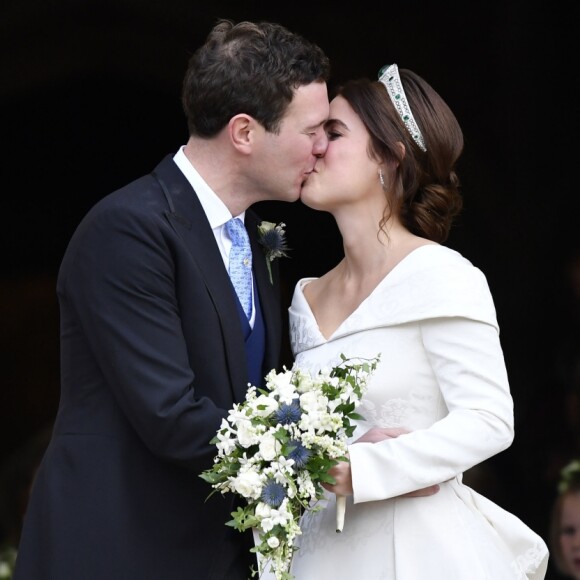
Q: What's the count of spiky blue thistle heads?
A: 4